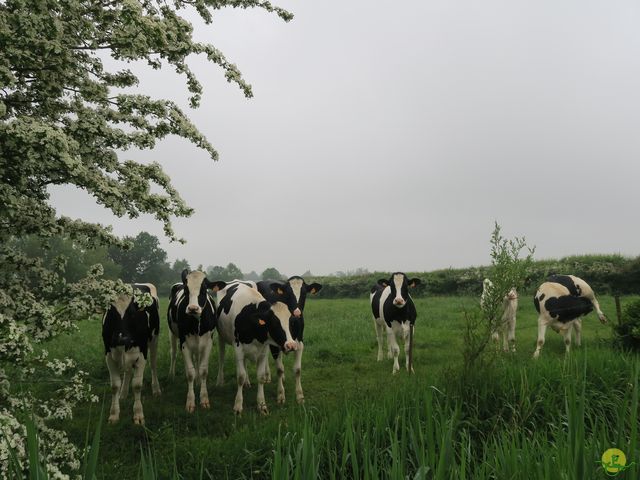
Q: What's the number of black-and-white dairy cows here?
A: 7